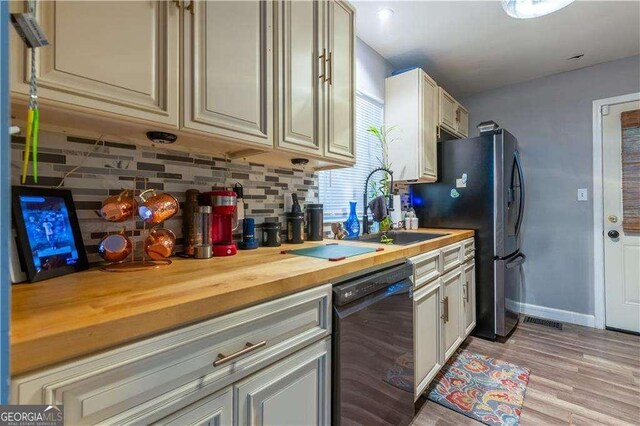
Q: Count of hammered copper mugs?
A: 4